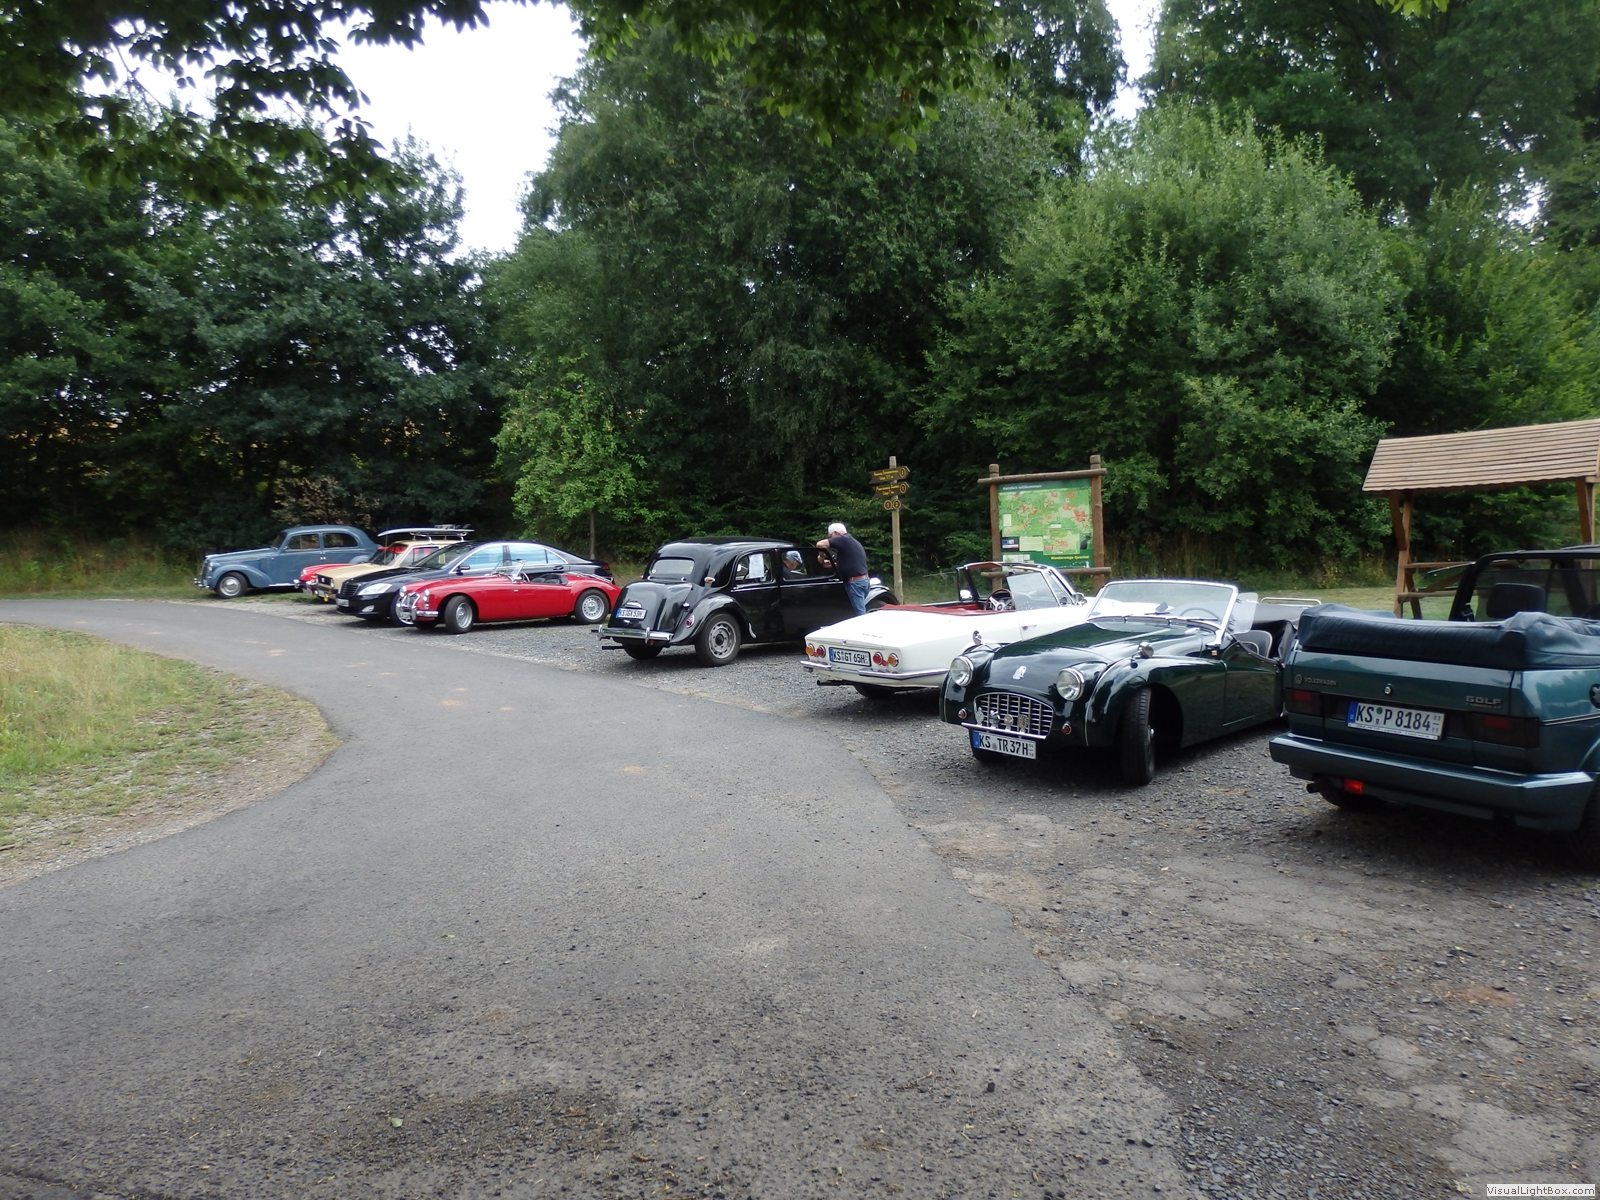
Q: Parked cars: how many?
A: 9